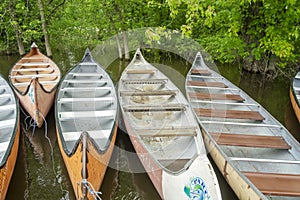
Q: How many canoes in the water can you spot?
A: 6